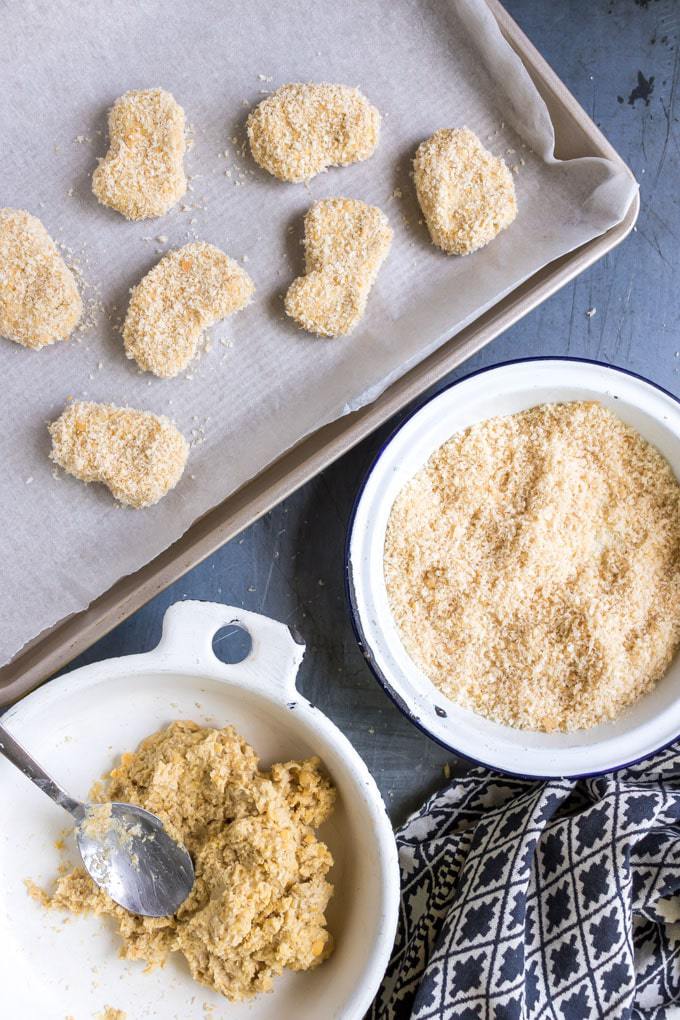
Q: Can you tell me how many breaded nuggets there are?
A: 7